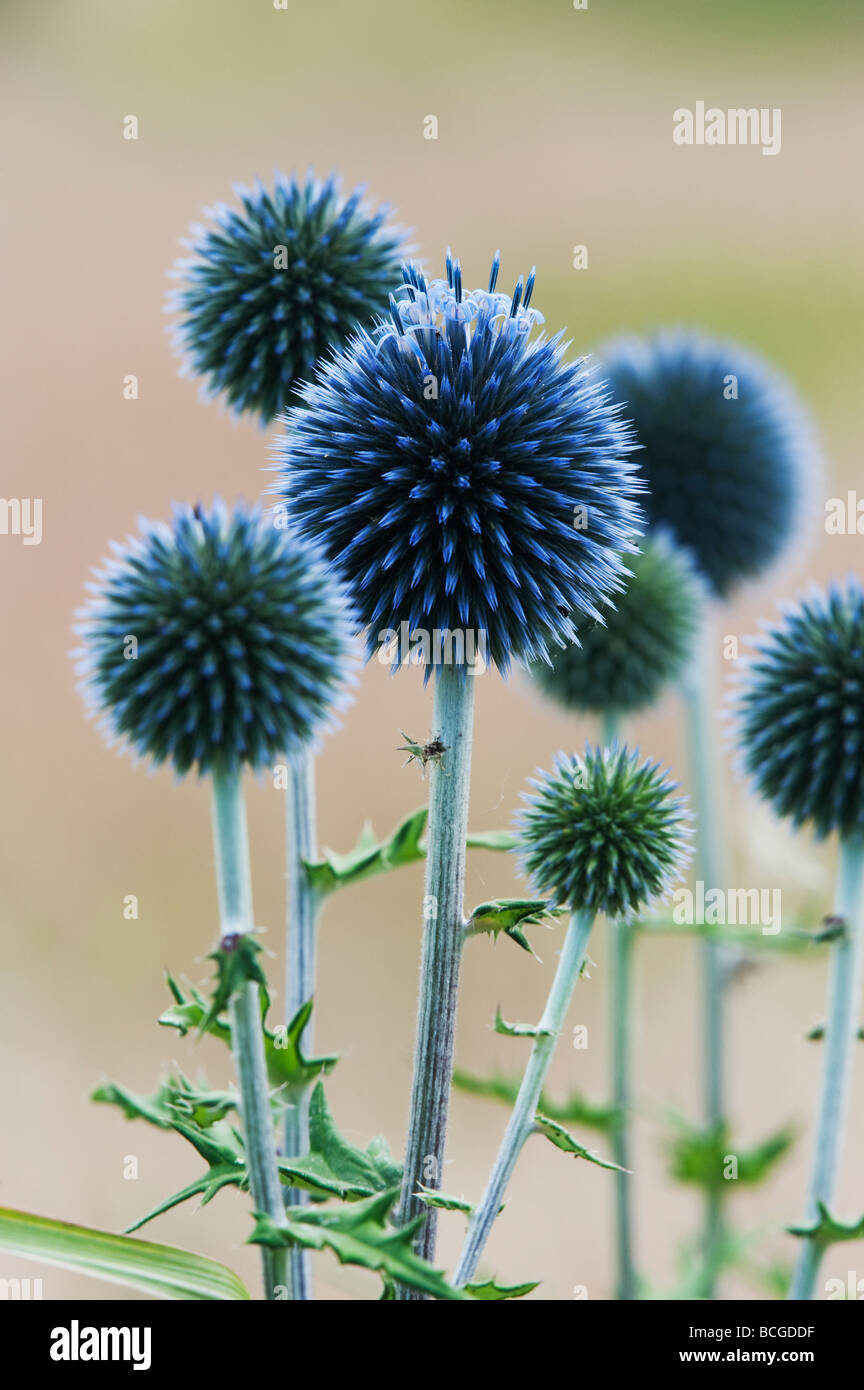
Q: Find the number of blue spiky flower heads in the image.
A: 7